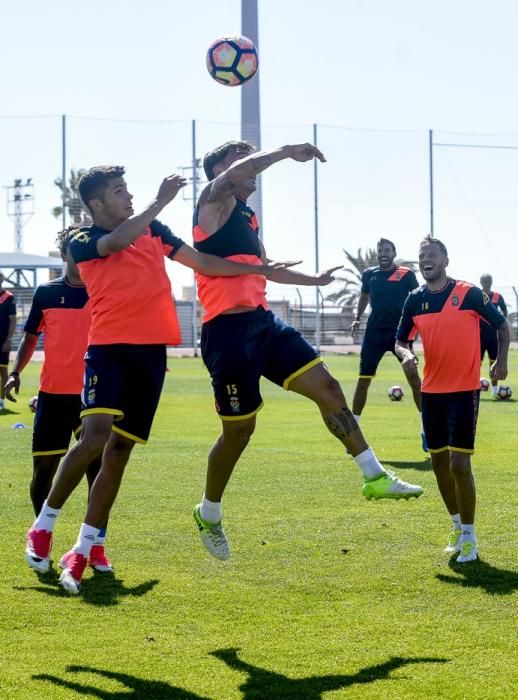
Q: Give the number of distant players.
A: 3